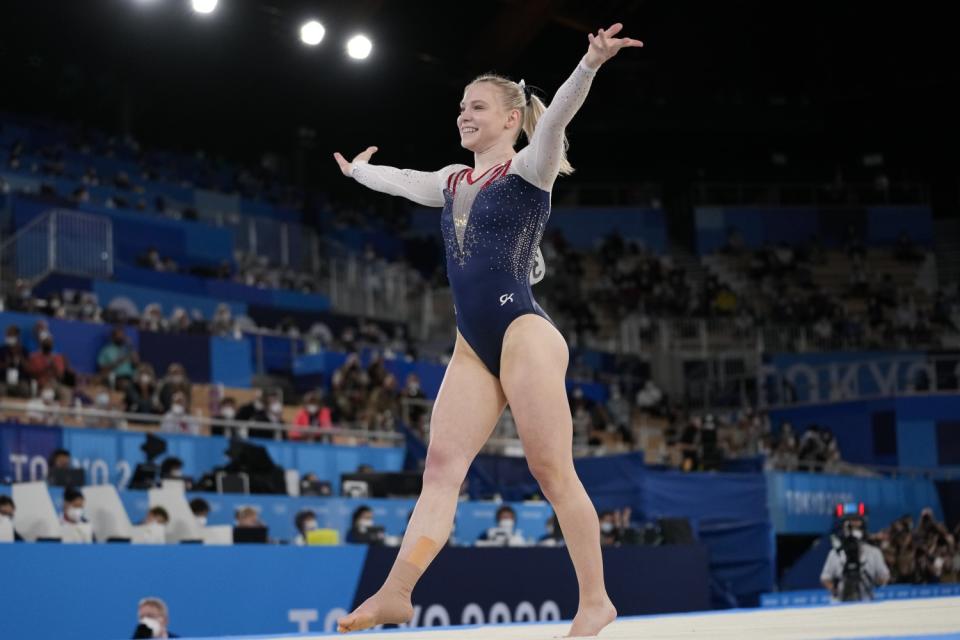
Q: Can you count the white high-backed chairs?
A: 3